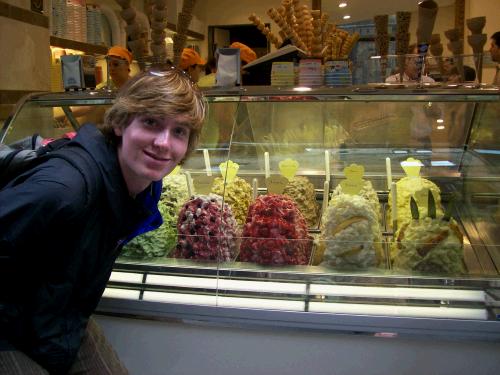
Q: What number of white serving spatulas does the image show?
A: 8